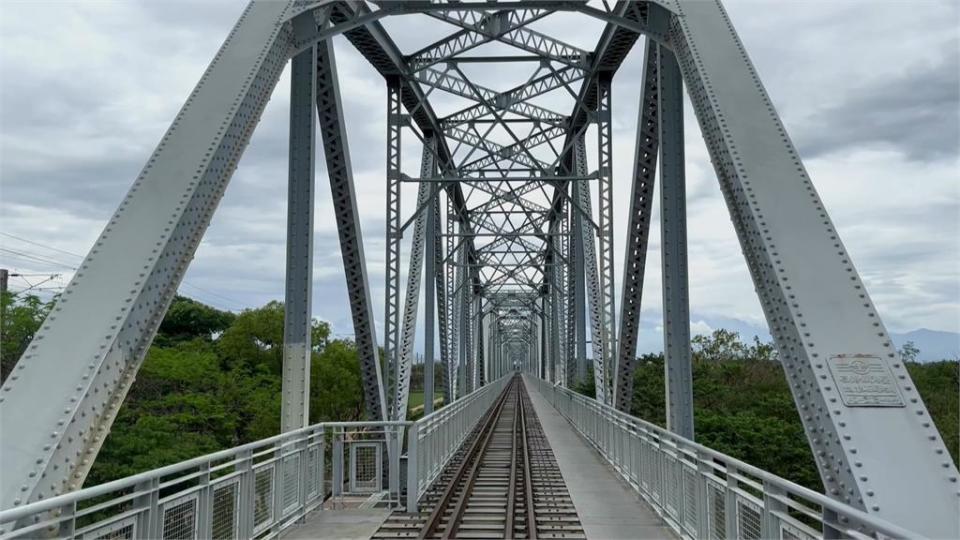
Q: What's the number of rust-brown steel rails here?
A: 4